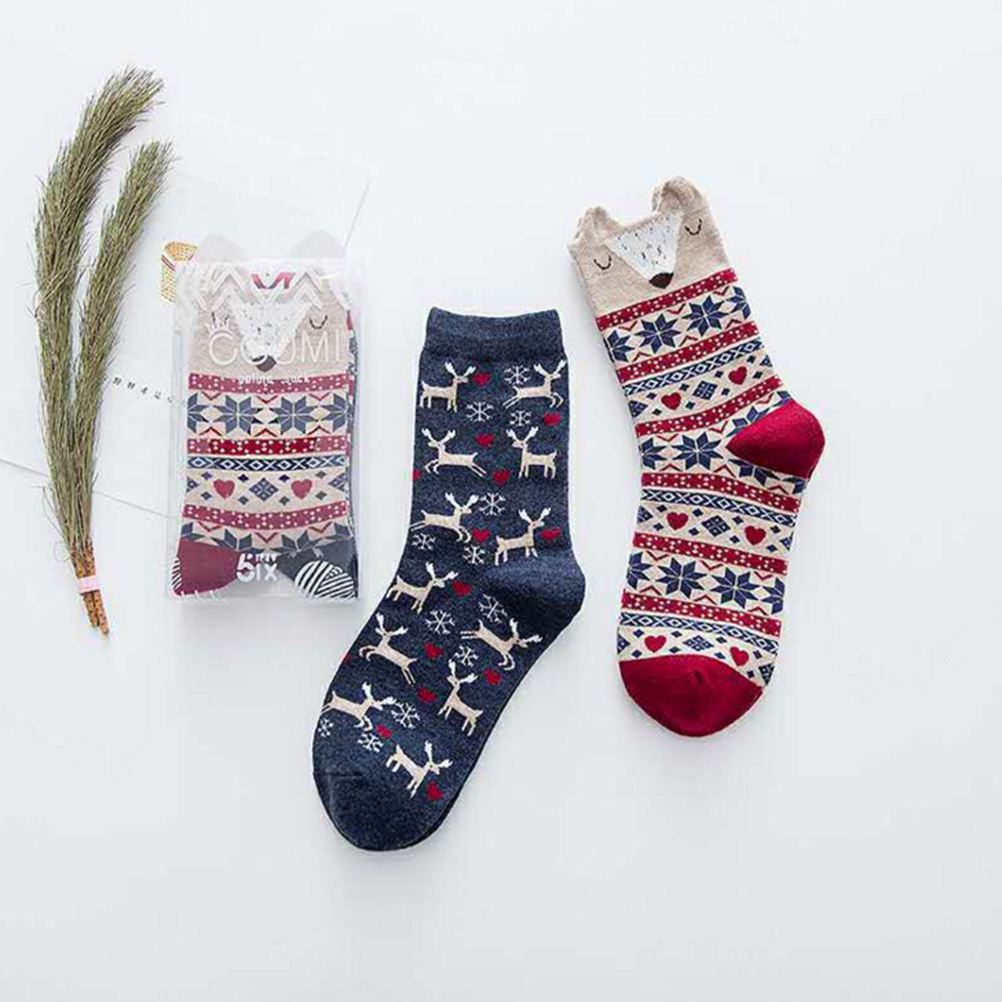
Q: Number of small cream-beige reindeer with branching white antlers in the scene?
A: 12